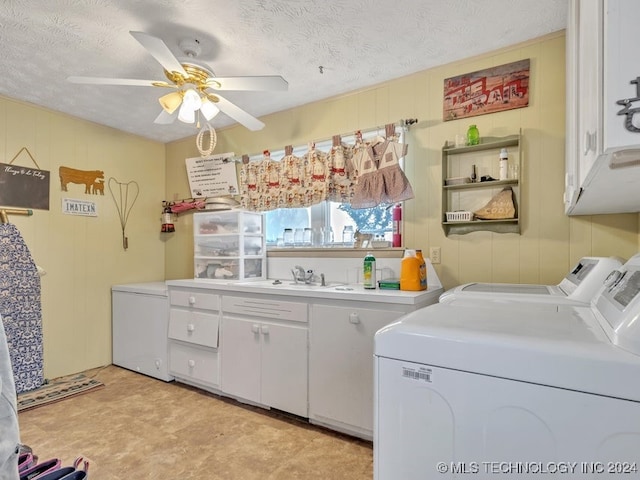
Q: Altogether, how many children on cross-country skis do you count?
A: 0